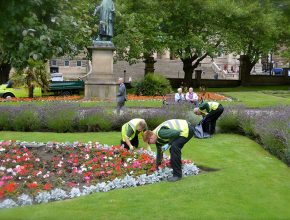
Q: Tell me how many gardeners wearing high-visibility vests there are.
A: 3